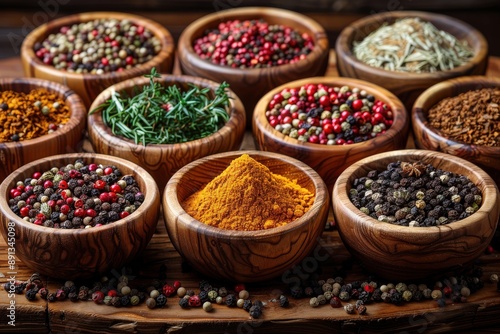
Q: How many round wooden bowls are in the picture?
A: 10